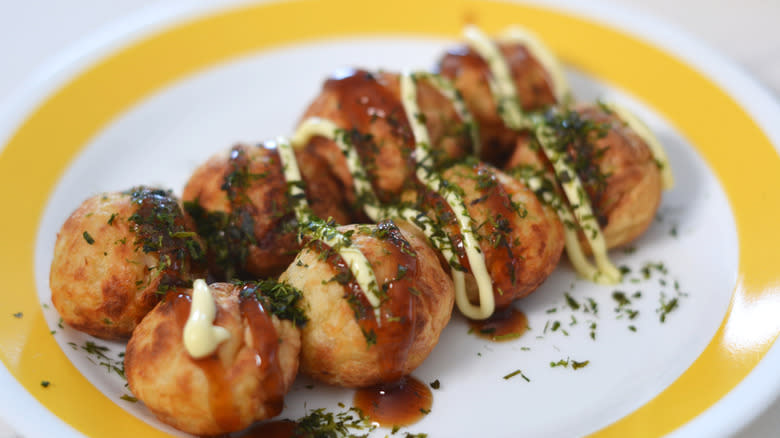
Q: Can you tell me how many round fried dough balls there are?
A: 8